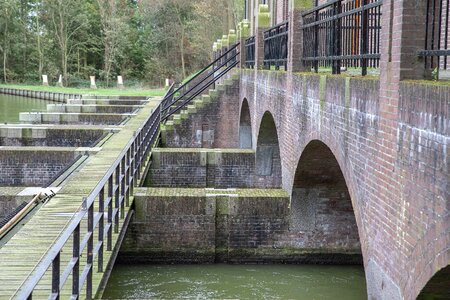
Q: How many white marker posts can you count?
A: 5